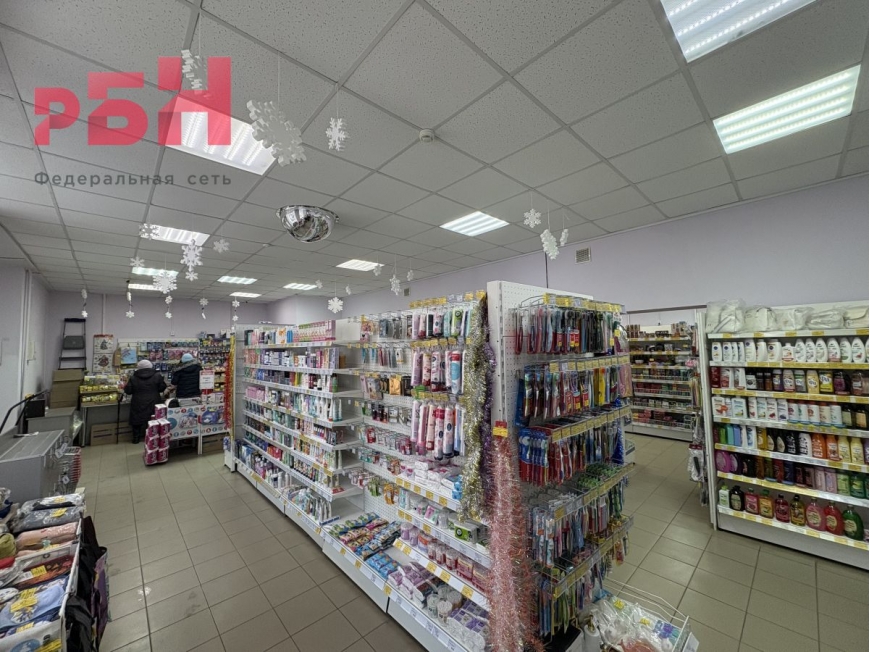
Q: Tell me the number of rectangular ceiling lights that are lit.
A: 11